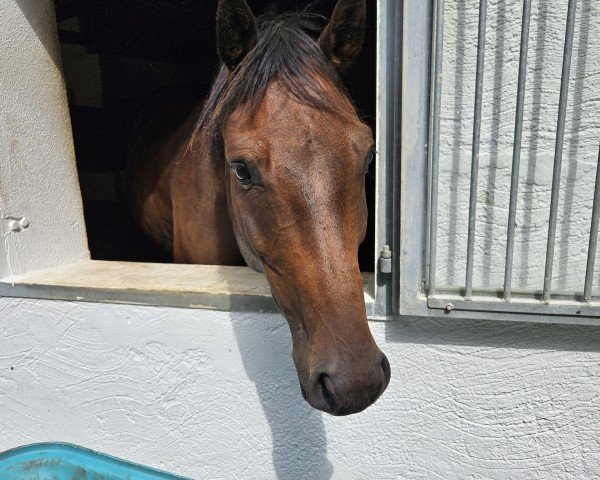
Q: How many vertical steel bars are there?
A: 5